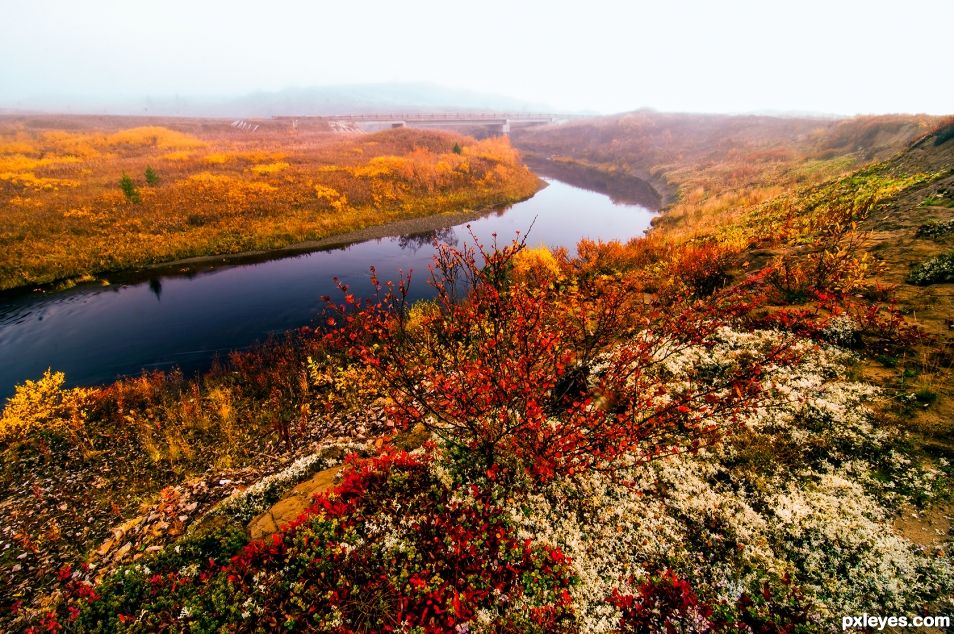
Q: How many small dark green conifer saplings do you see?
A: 3